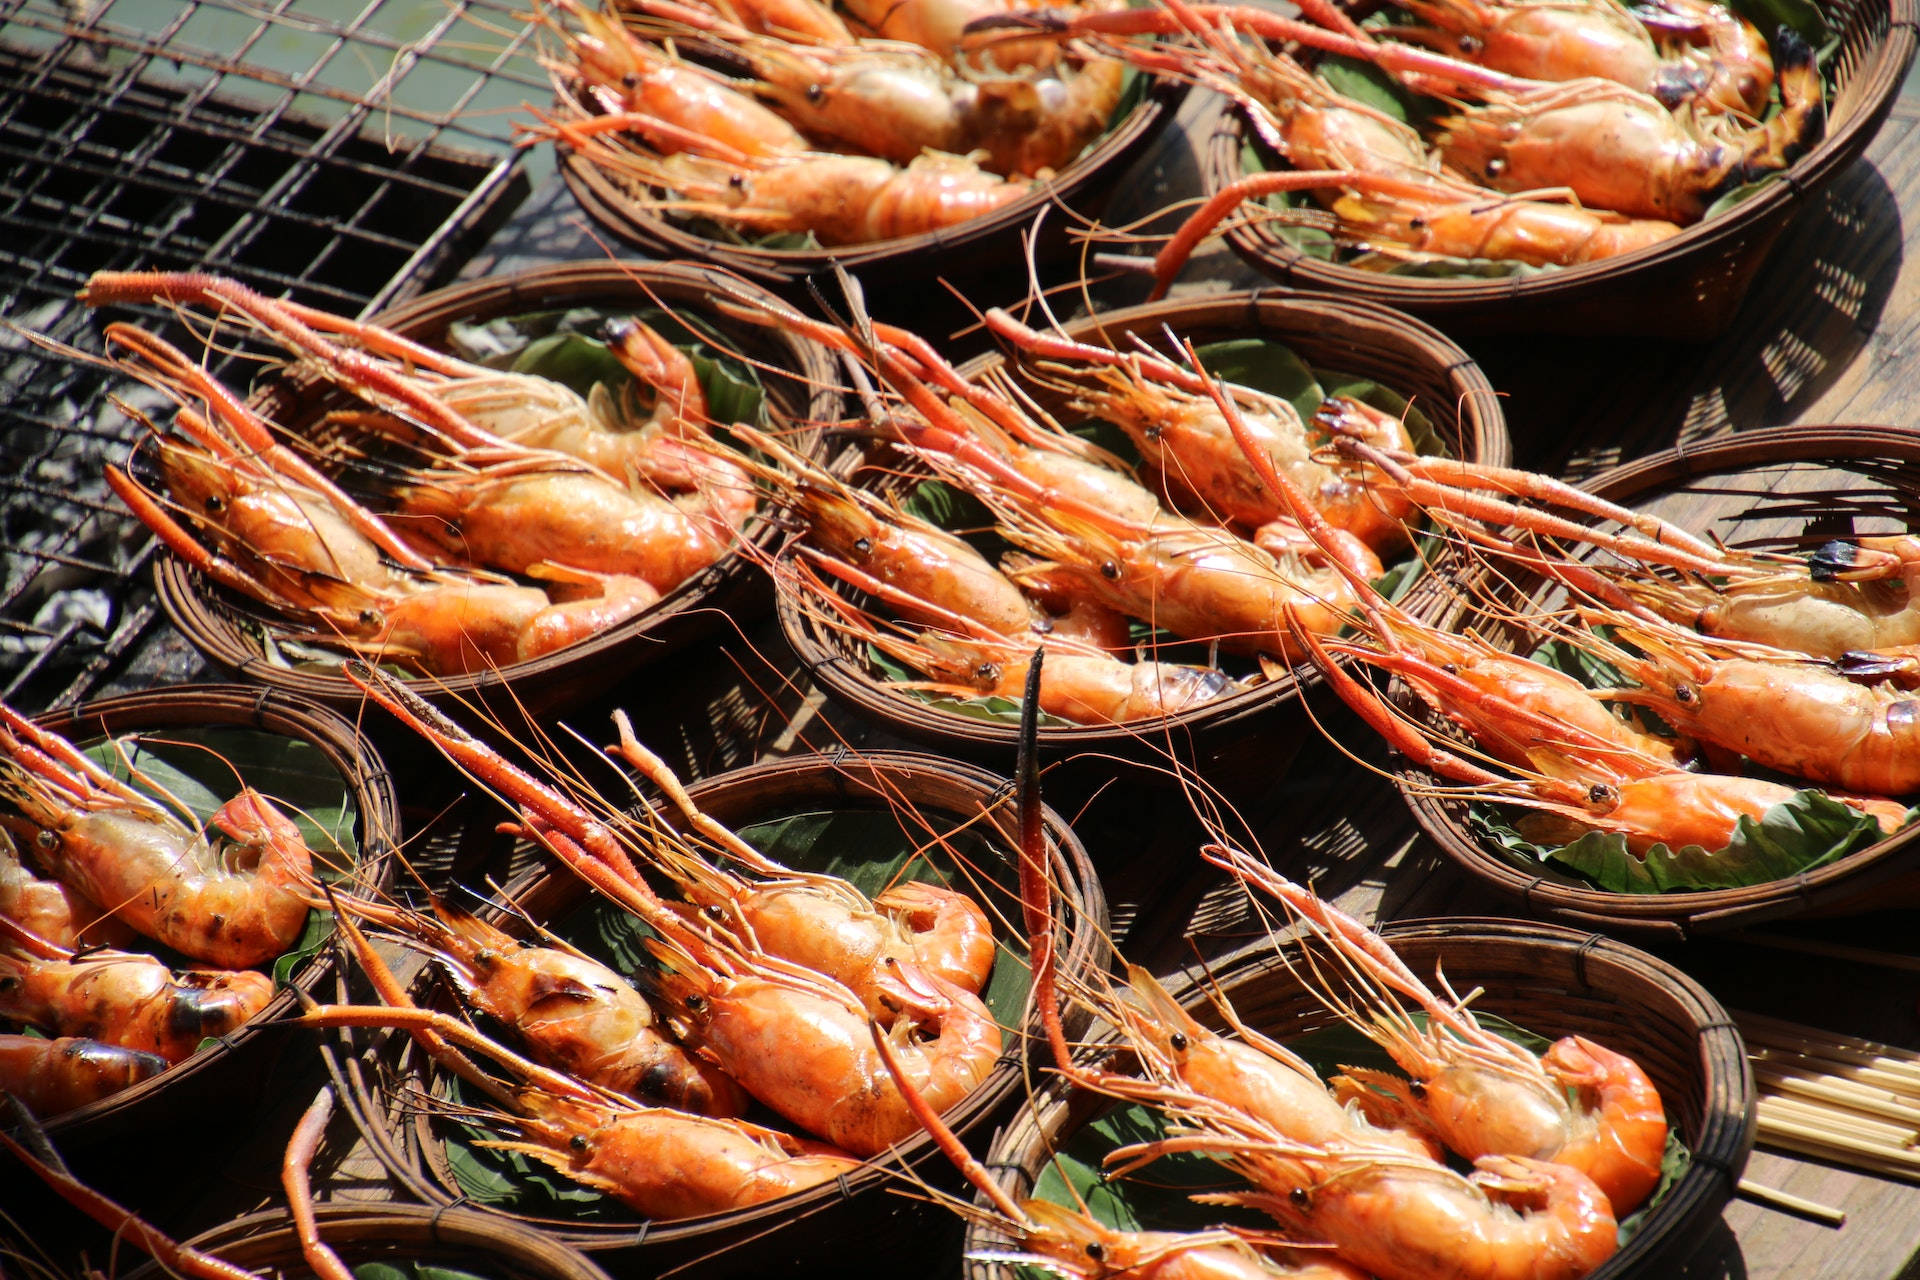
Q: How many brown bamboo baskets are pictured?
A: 9